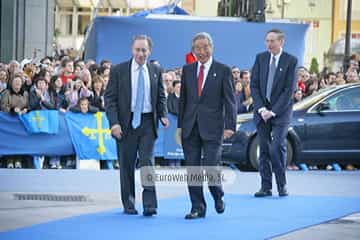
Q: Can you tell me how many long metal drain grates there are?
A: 1